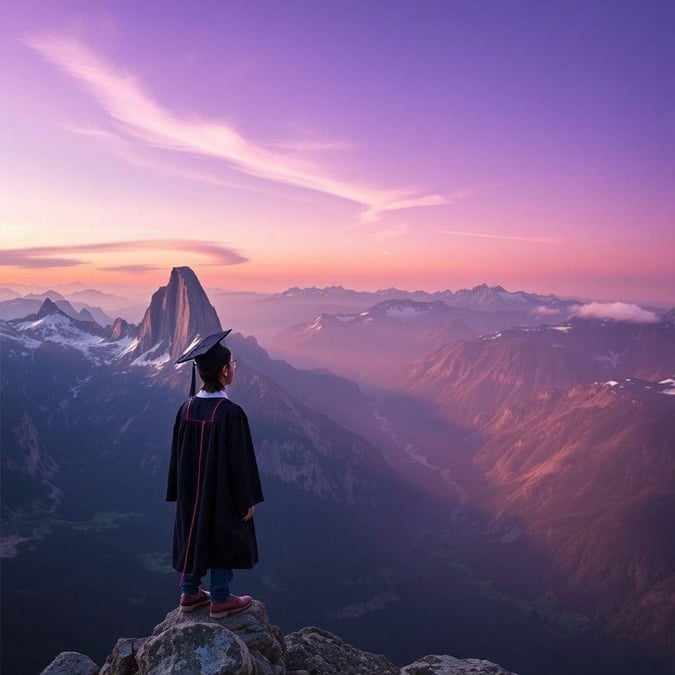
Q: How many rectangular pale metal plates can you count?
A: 0